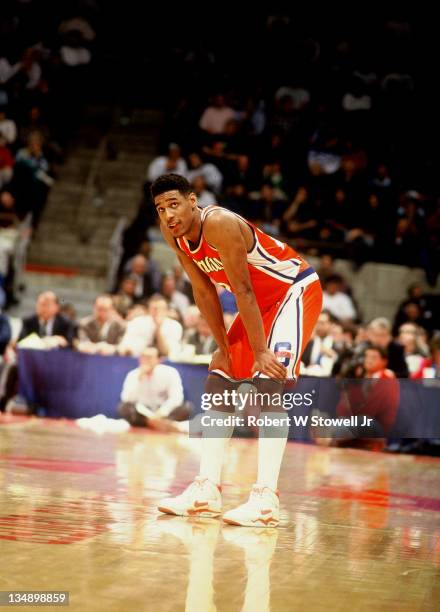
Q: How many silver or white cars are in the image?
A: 0